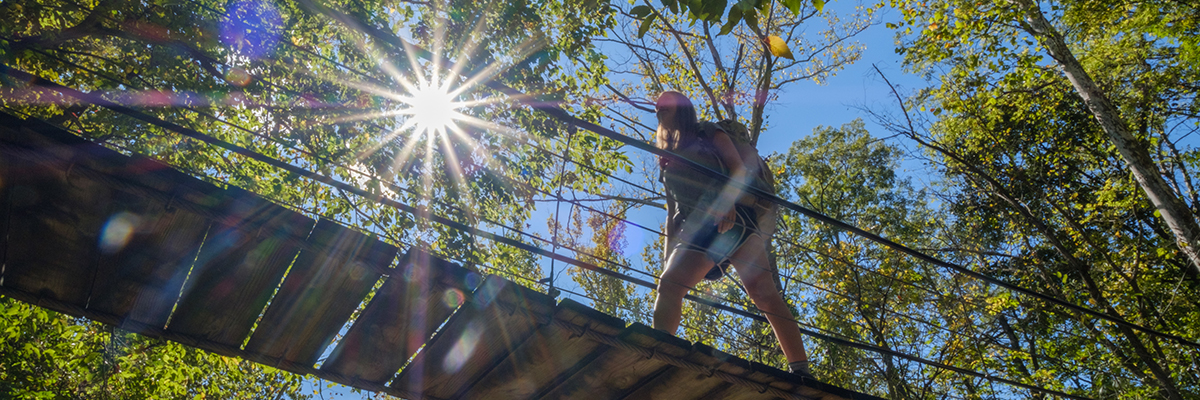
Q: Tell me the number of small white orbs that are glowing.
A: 2